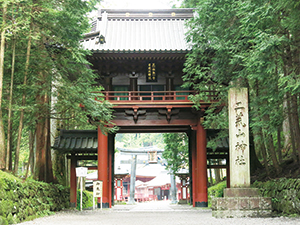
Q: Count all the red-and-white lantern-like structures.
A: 2